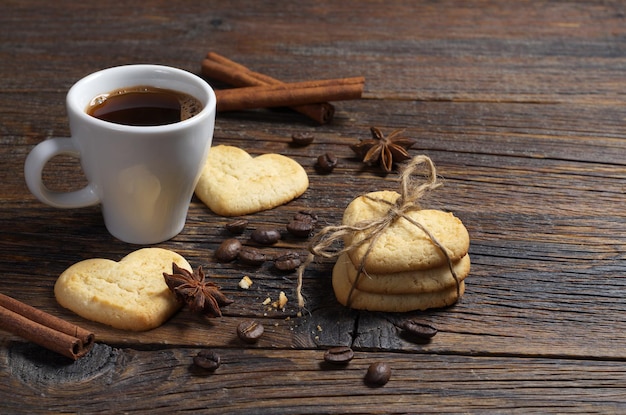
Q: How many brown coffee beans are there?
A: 14